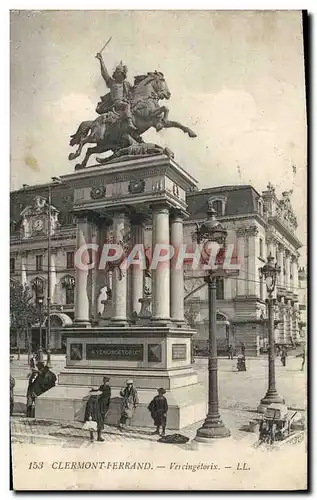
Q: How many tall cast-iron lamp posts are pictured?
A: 2